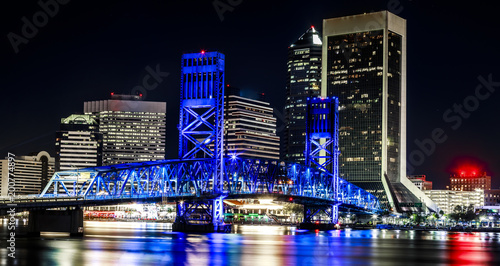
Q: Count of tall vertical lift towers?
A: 2